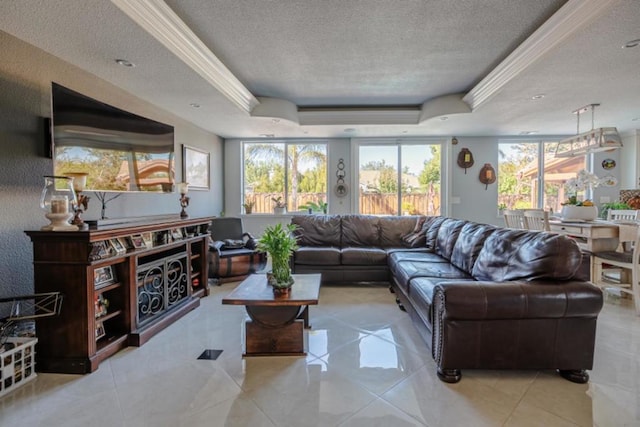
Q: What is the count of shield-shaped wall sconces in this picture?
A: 2